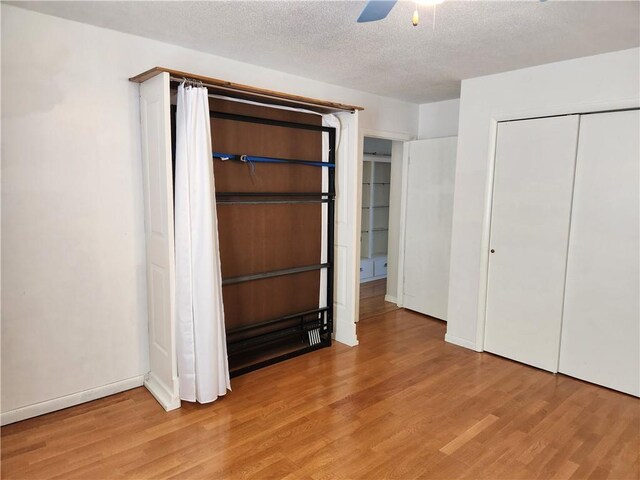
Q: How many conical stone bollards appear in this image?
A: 0